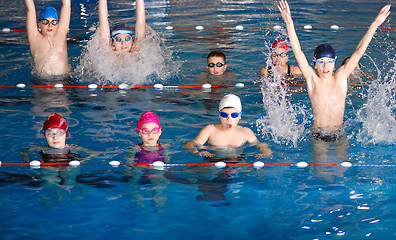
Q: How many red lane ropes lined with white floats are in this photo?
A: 3